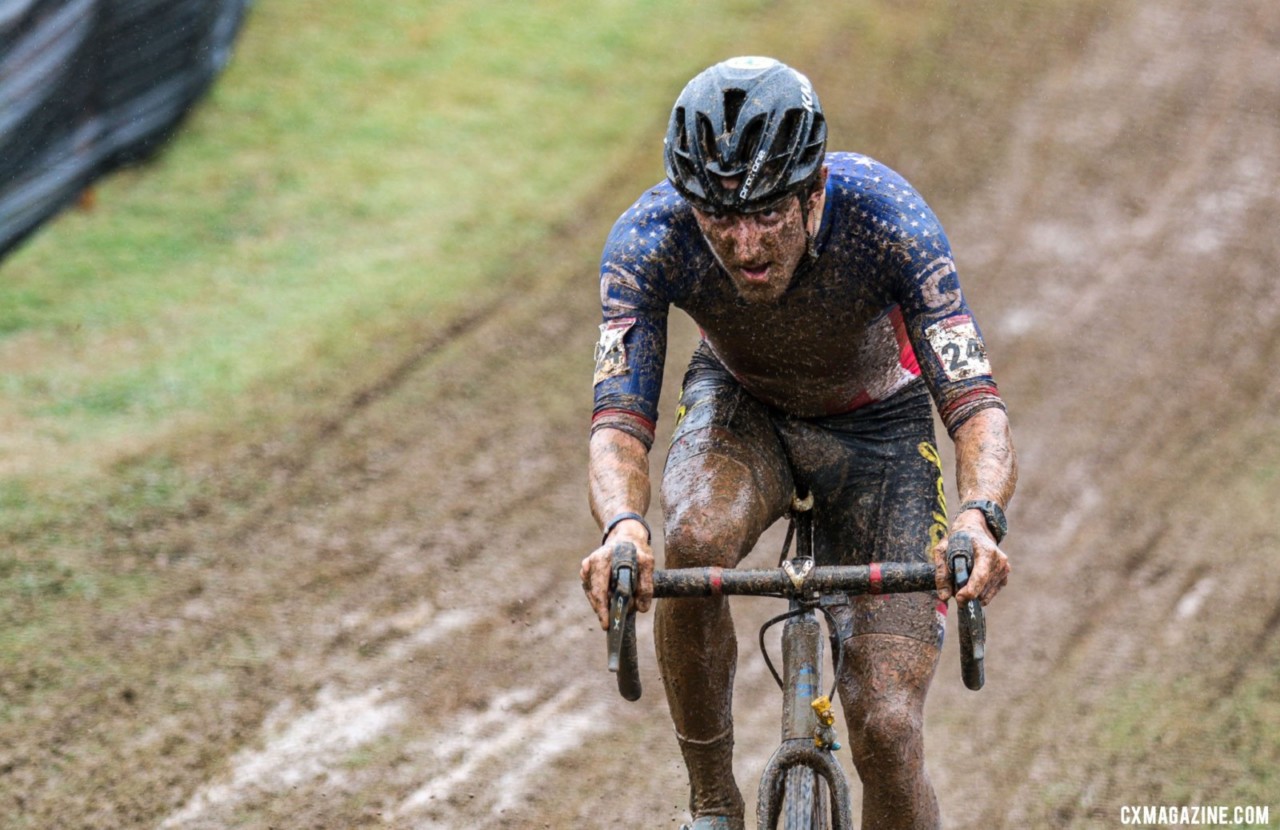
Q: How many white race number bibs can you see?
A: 2